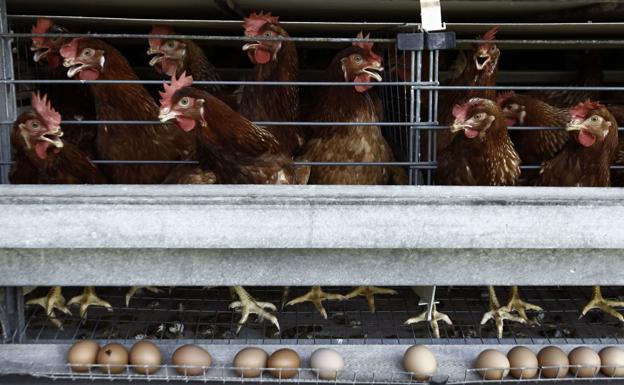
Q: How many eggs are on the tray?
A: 13